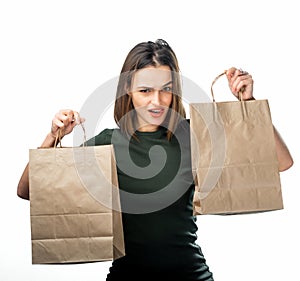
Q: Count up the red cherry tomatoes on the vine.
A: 0